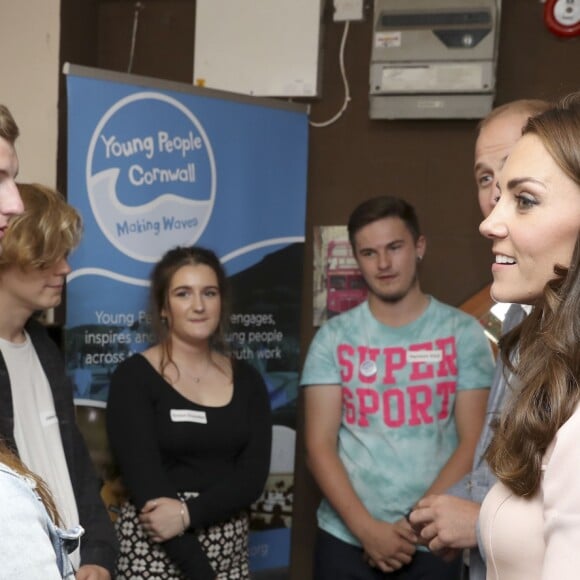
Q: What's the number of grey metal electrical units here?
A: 1